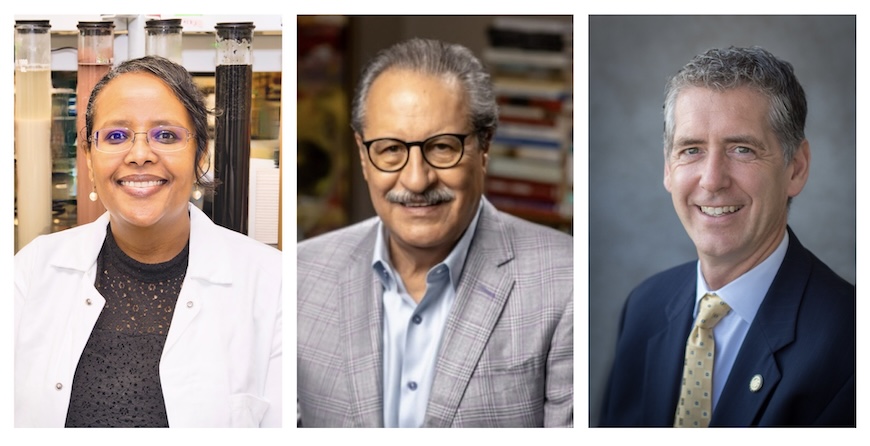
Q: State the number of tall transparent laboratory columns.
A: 4